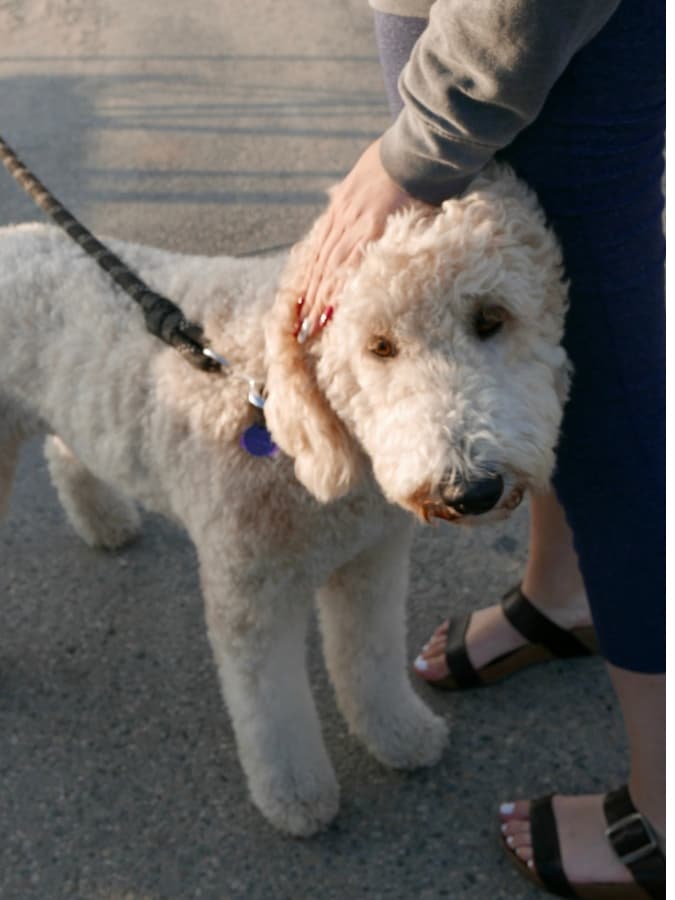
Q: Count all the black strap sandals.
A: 2